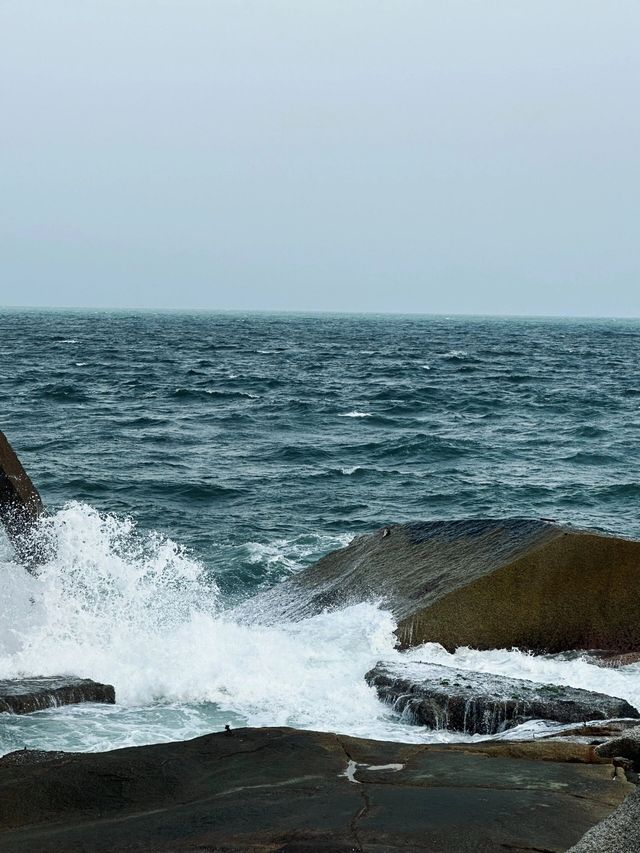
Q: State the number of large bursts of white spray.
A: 1